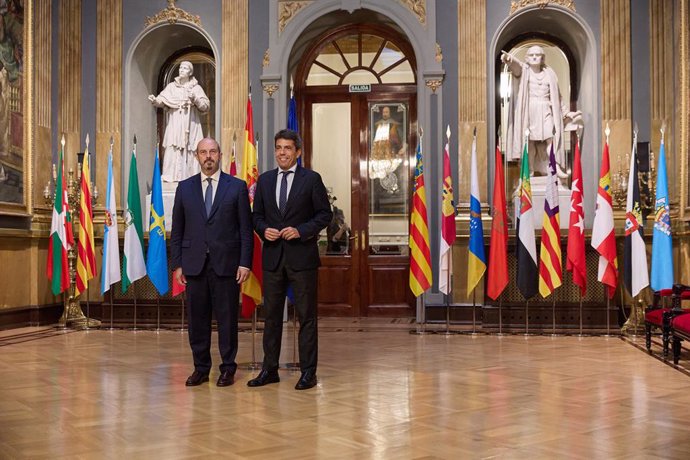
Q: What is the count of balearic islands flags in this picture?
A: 1